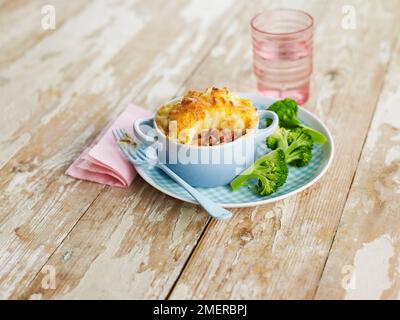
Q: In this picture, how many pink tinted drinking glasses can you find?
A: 1